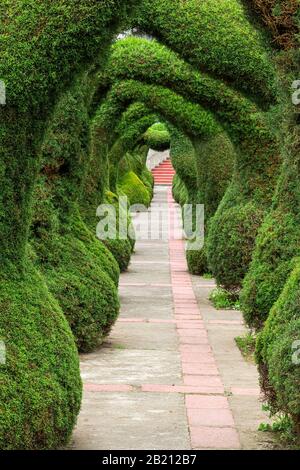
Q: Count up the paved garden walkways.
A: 1